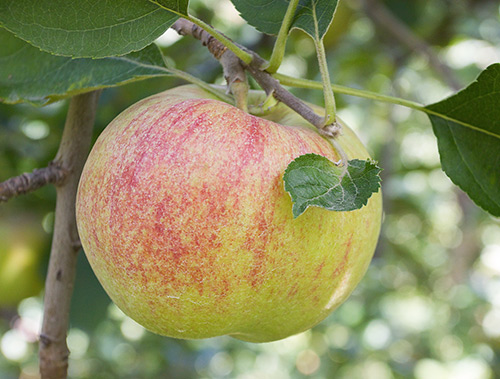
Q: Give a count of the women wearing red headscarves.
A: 0